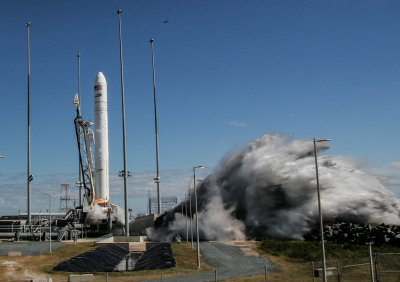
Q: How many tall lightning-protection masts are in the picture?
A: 4